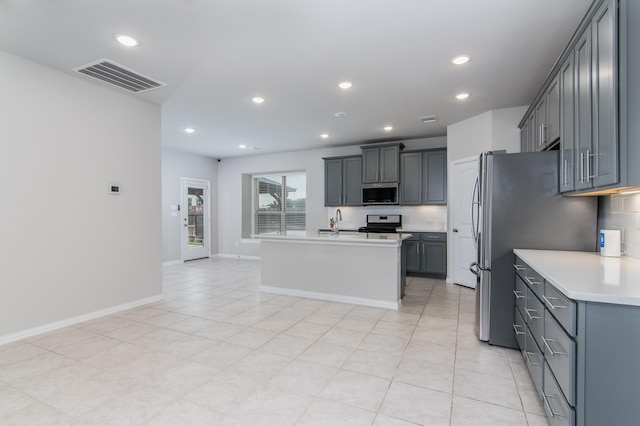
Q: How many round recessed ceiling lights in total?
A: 9